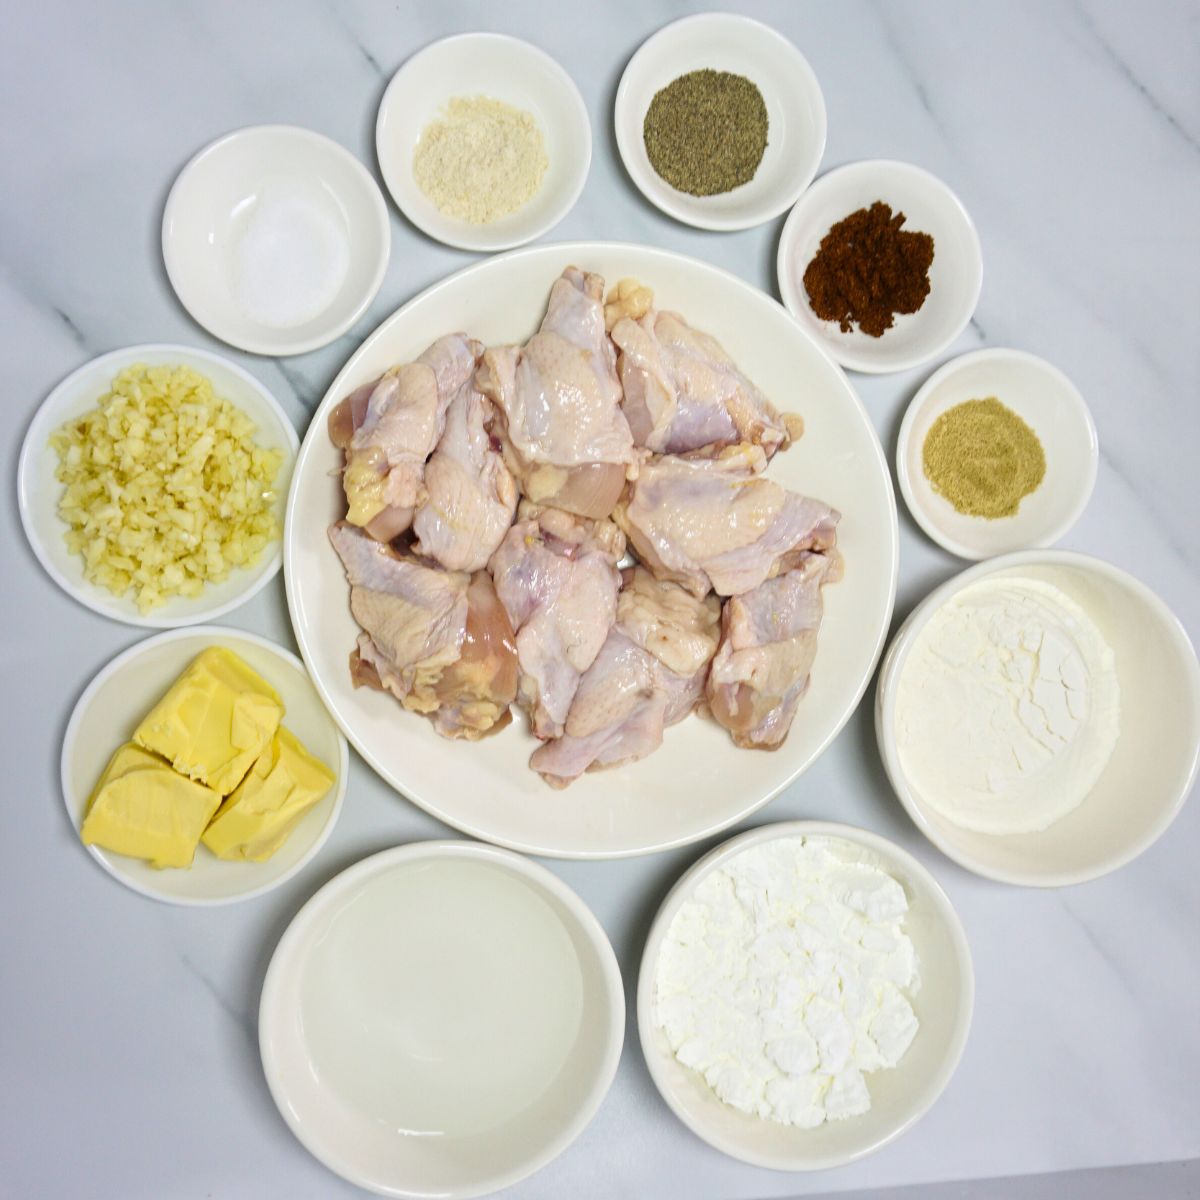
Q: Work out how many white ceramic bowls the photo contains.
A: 10